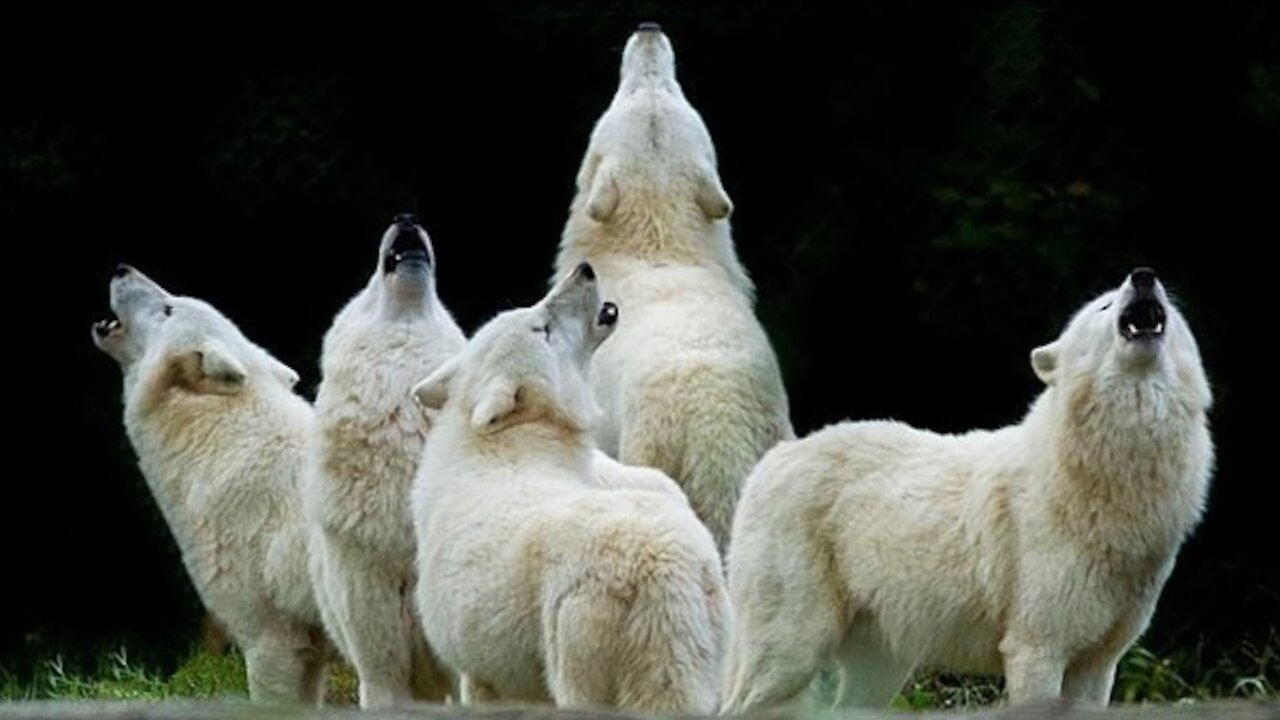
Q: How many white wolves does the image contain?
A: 5